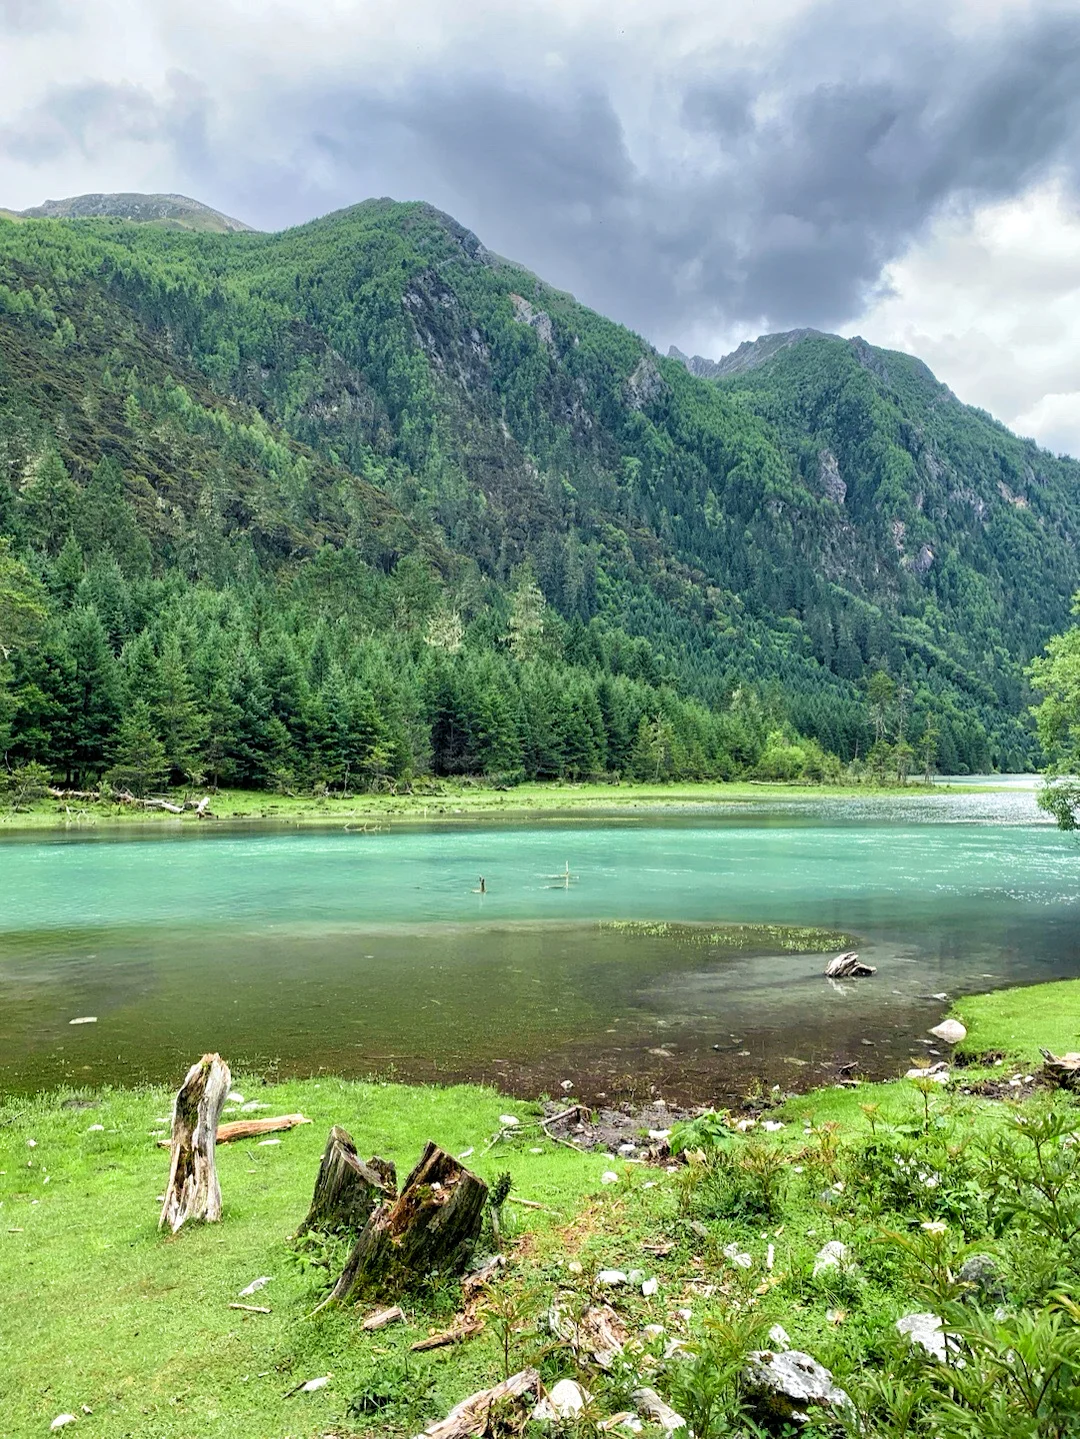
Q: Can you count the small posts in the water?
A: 2